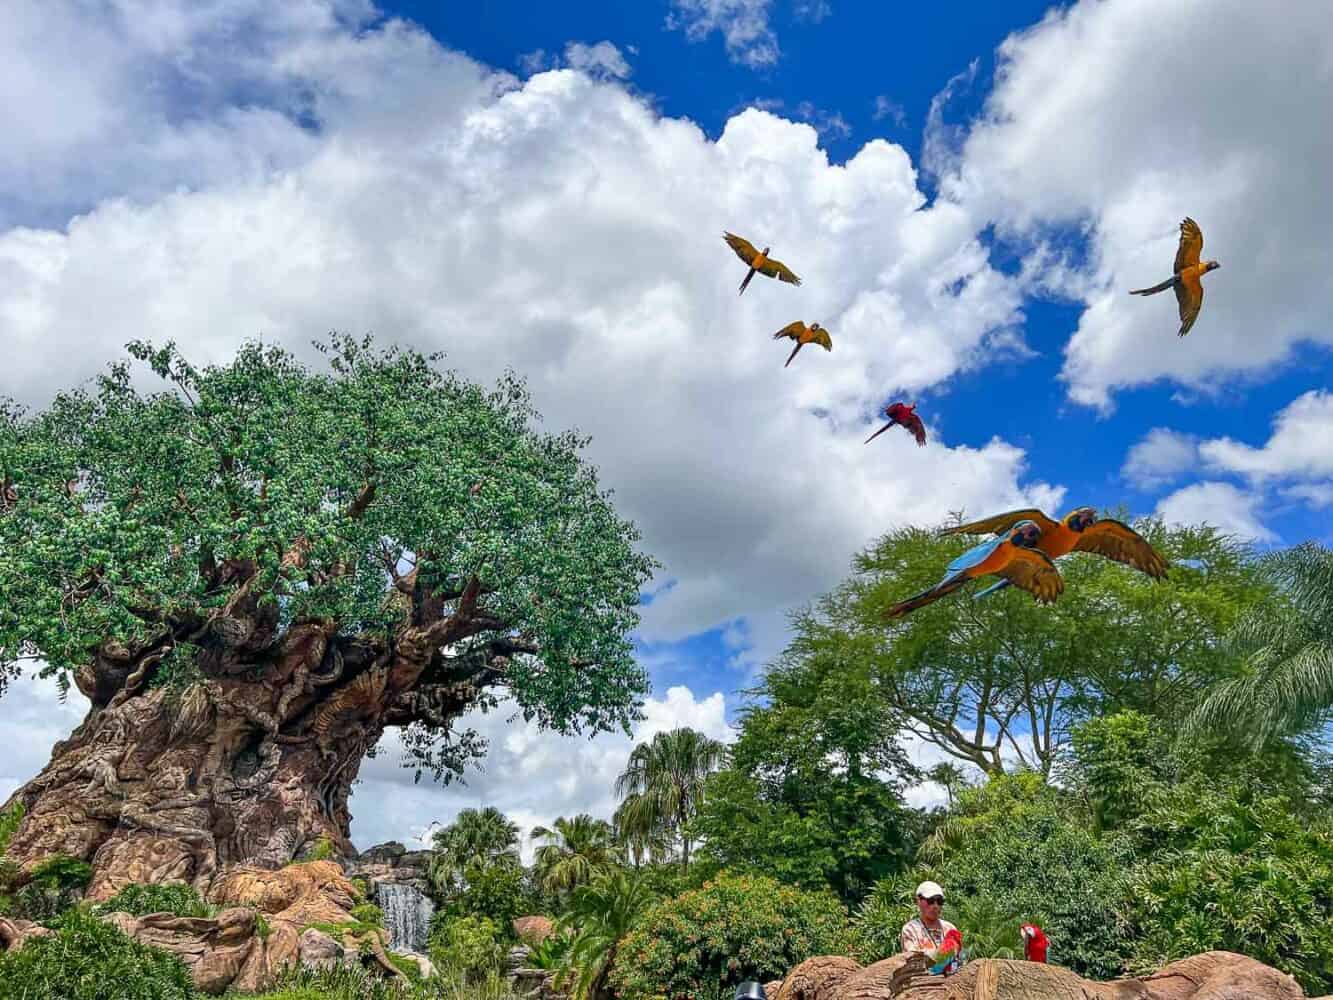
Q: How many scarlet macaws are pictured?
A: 3